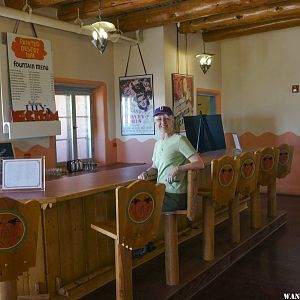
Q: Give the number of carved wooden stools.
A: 7